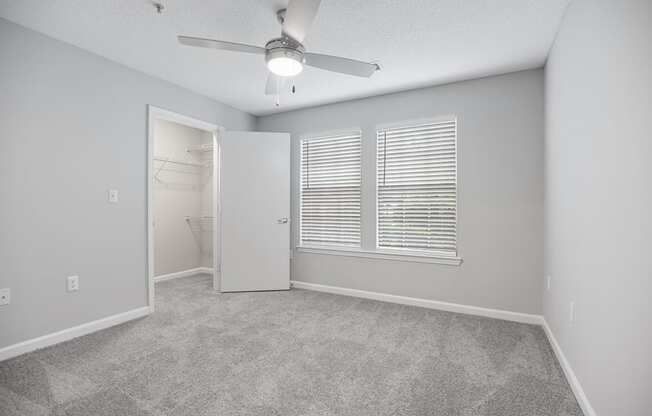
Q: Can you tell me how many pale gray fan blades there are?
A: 4